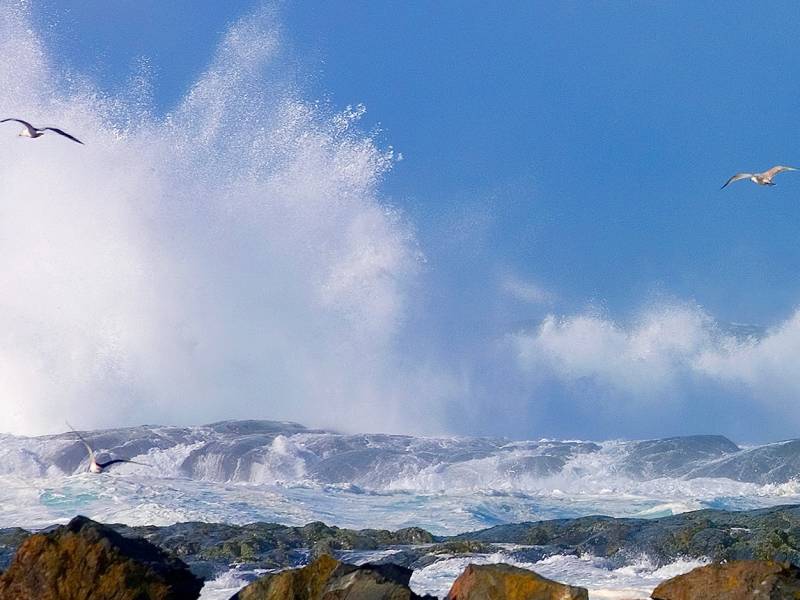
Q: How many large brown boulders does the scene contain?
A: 4